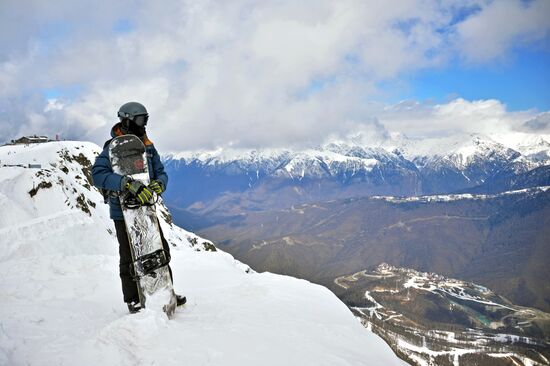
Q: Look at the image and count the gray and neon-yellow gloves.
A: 2